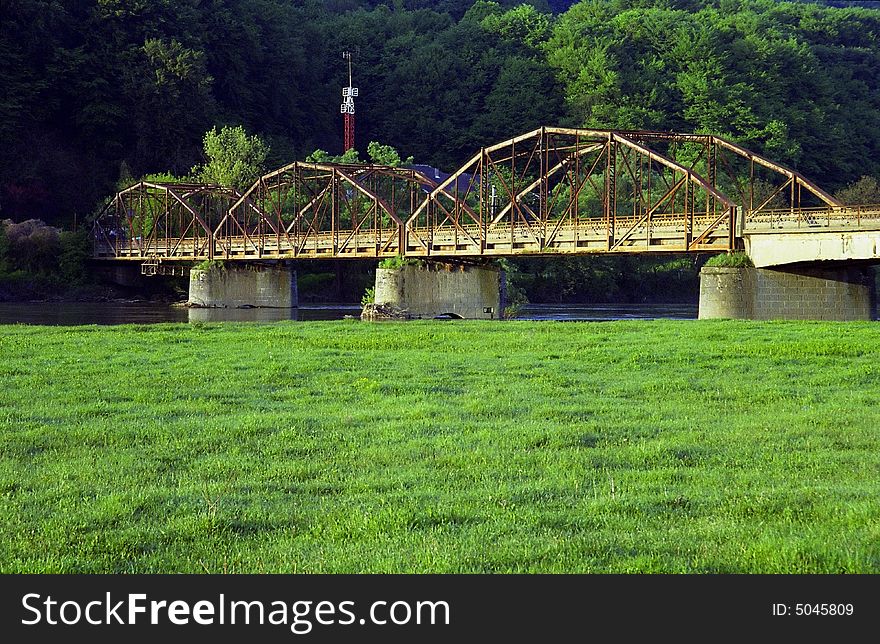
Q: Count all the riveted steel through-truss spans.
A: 3